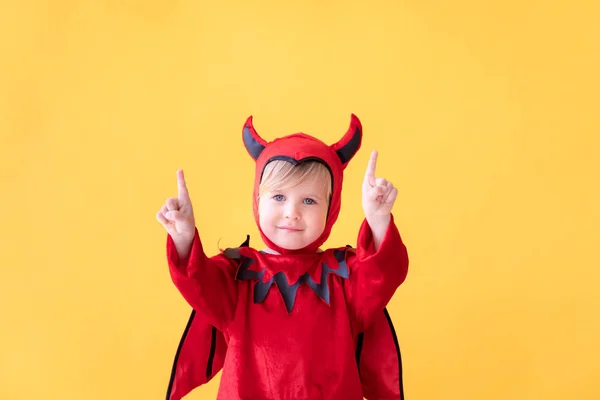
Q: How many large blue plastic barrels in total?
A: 0